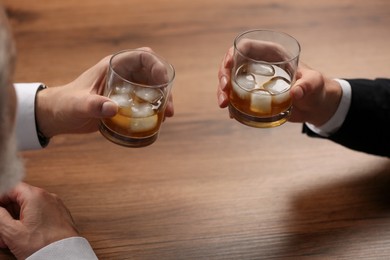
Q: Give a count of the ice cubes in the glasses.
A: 8